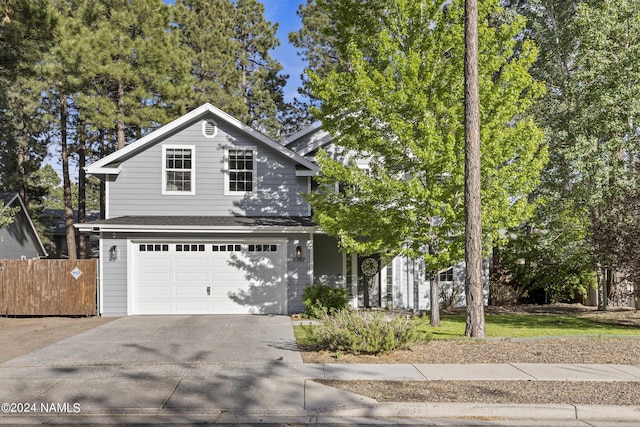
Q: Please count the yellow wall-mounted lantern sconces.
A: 0